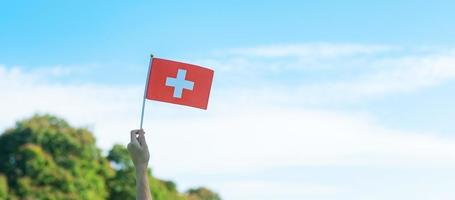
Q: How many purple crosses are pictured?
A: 0